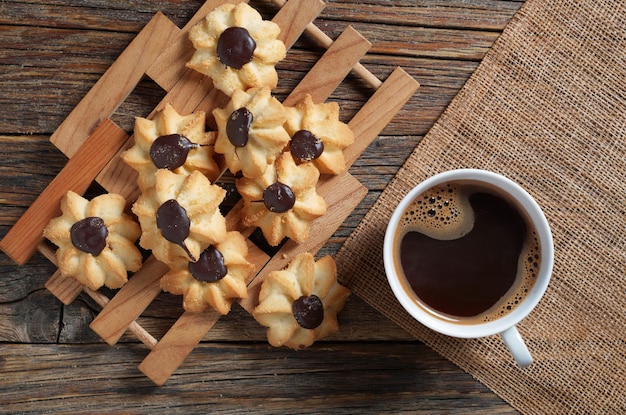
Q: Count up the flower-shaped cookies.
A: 9